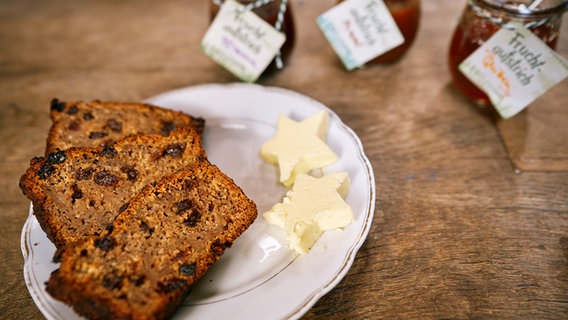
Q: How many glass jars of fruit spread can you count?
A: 3